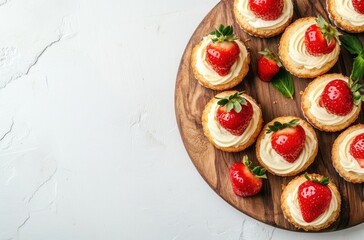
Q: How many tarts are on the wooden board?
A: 9